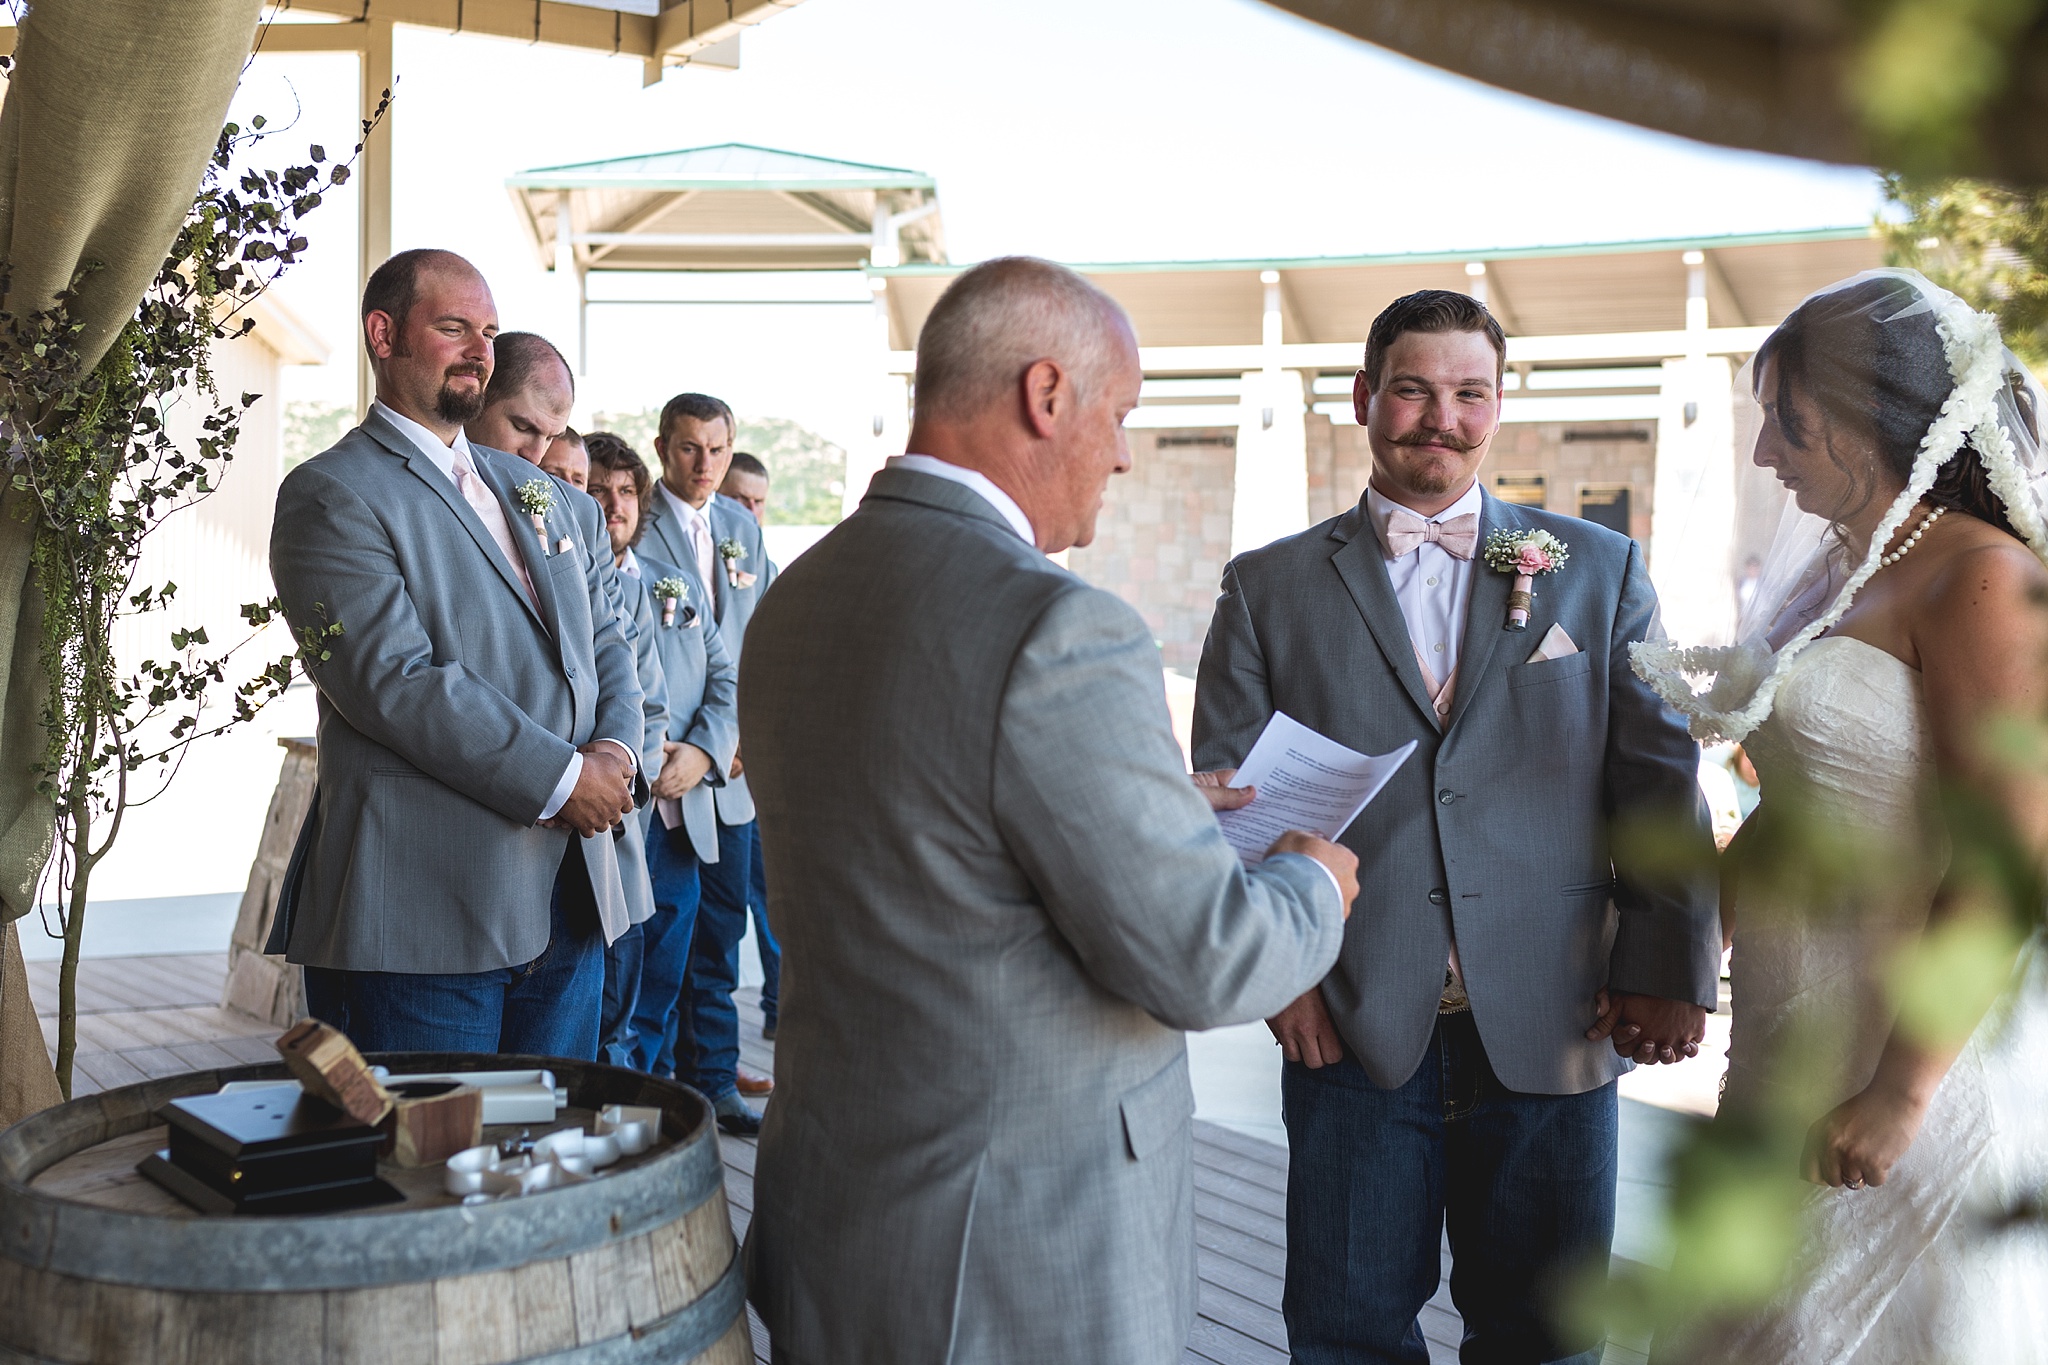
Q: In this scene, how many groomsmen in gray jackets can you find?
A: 6